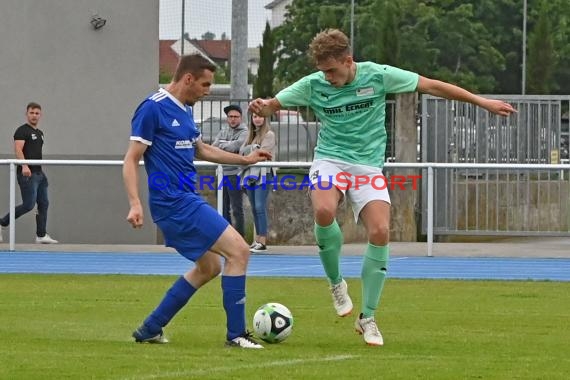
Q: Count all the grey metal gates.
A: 1